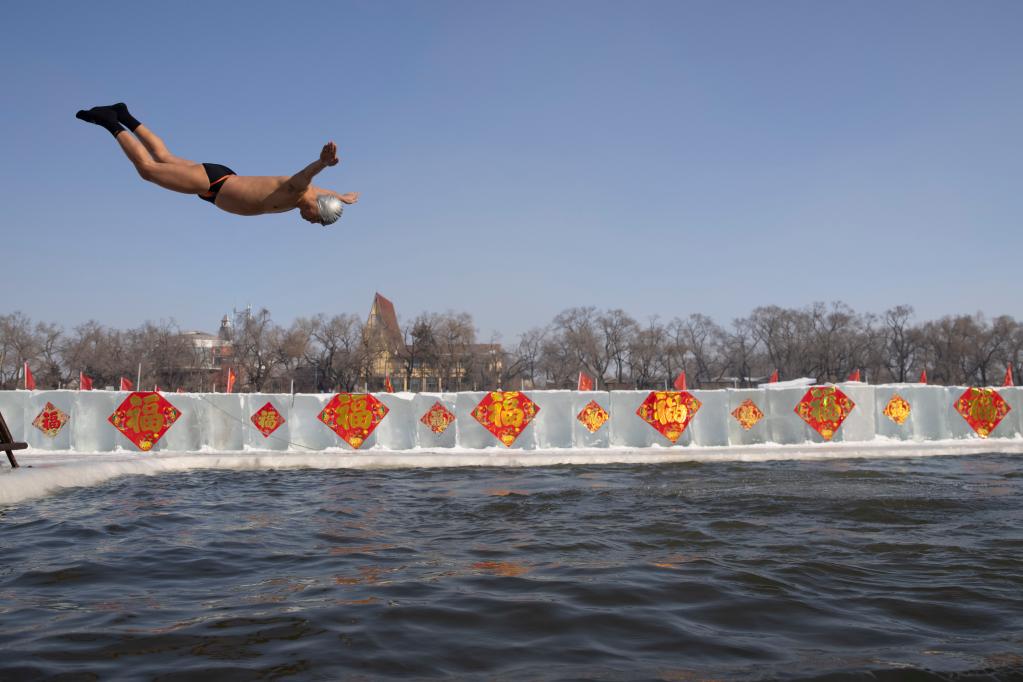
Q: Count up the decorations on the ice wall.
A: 12